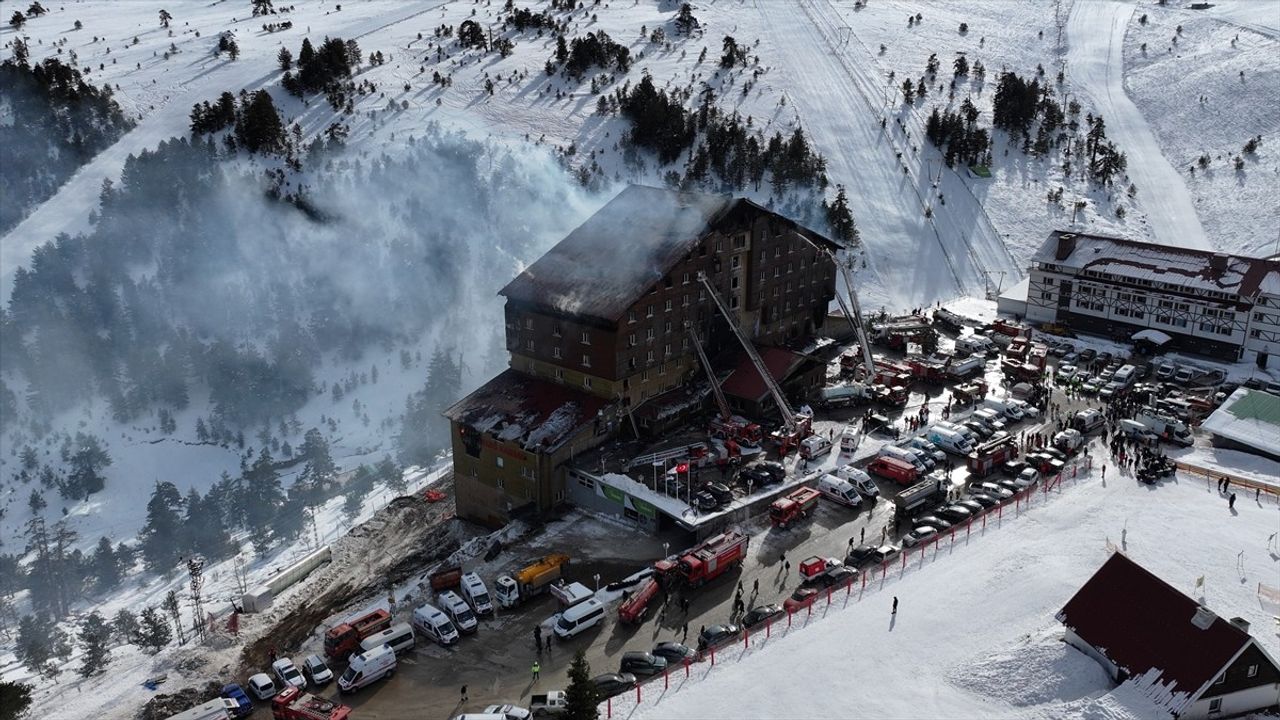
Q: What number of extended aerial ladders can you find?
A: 4